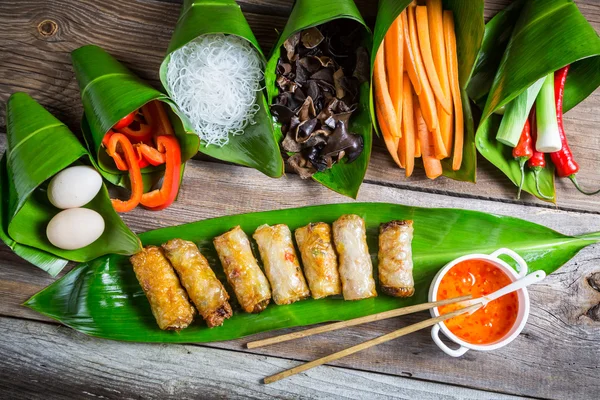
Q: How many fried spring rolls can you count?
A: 7